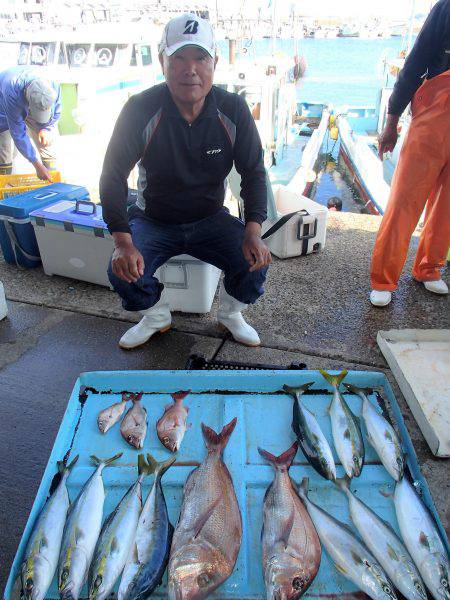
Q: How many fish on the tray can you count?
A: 15